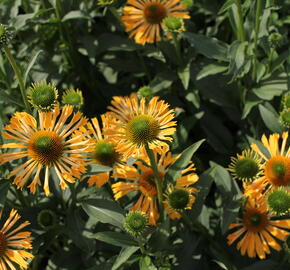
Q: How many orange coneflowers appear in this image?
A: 8